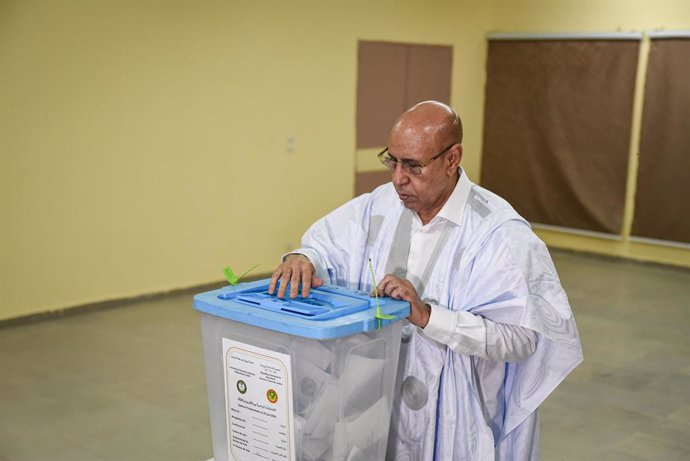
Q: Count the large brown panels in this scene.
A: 2